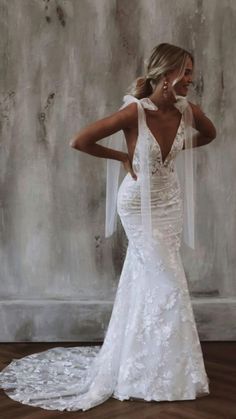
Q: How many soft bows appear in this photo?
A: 2